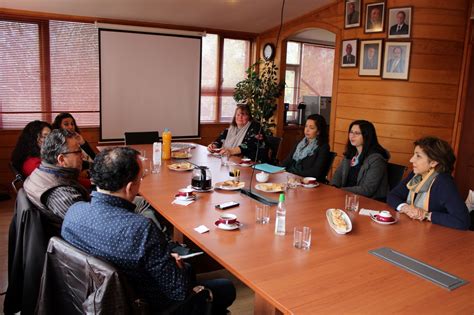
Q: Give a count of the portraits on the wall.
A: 6